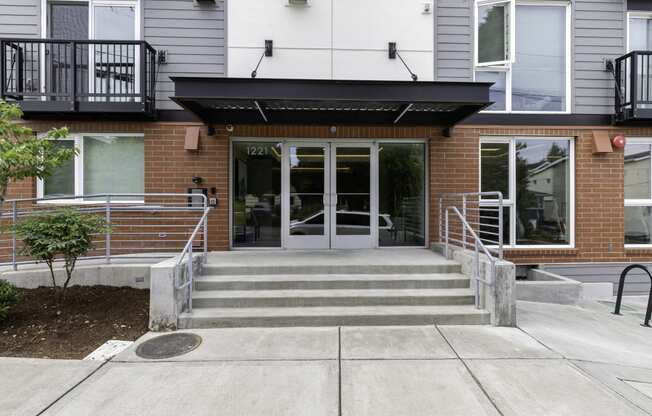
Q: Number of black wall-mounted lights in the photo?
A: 2